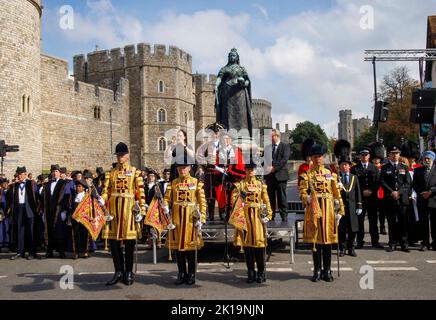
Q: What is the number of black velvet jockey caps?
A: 4